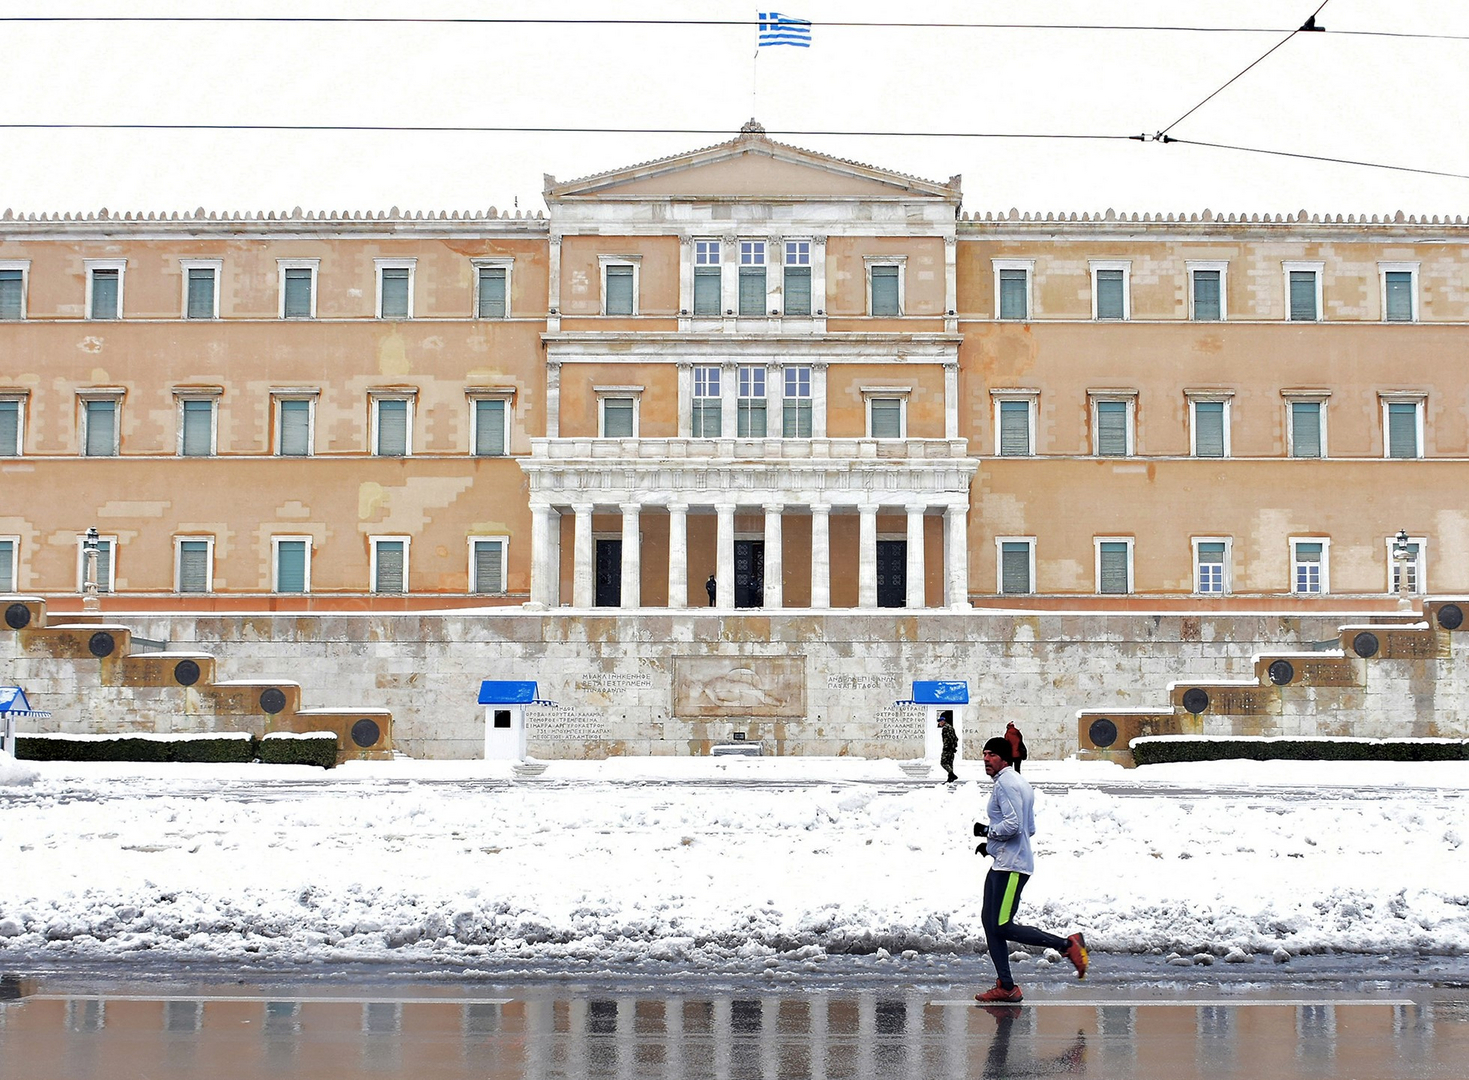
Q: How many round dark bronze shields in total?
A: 10